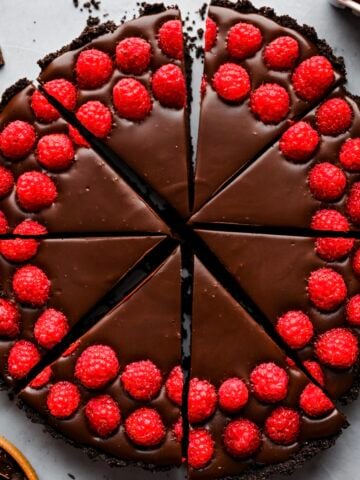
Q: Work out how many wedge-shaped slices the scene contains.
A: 8